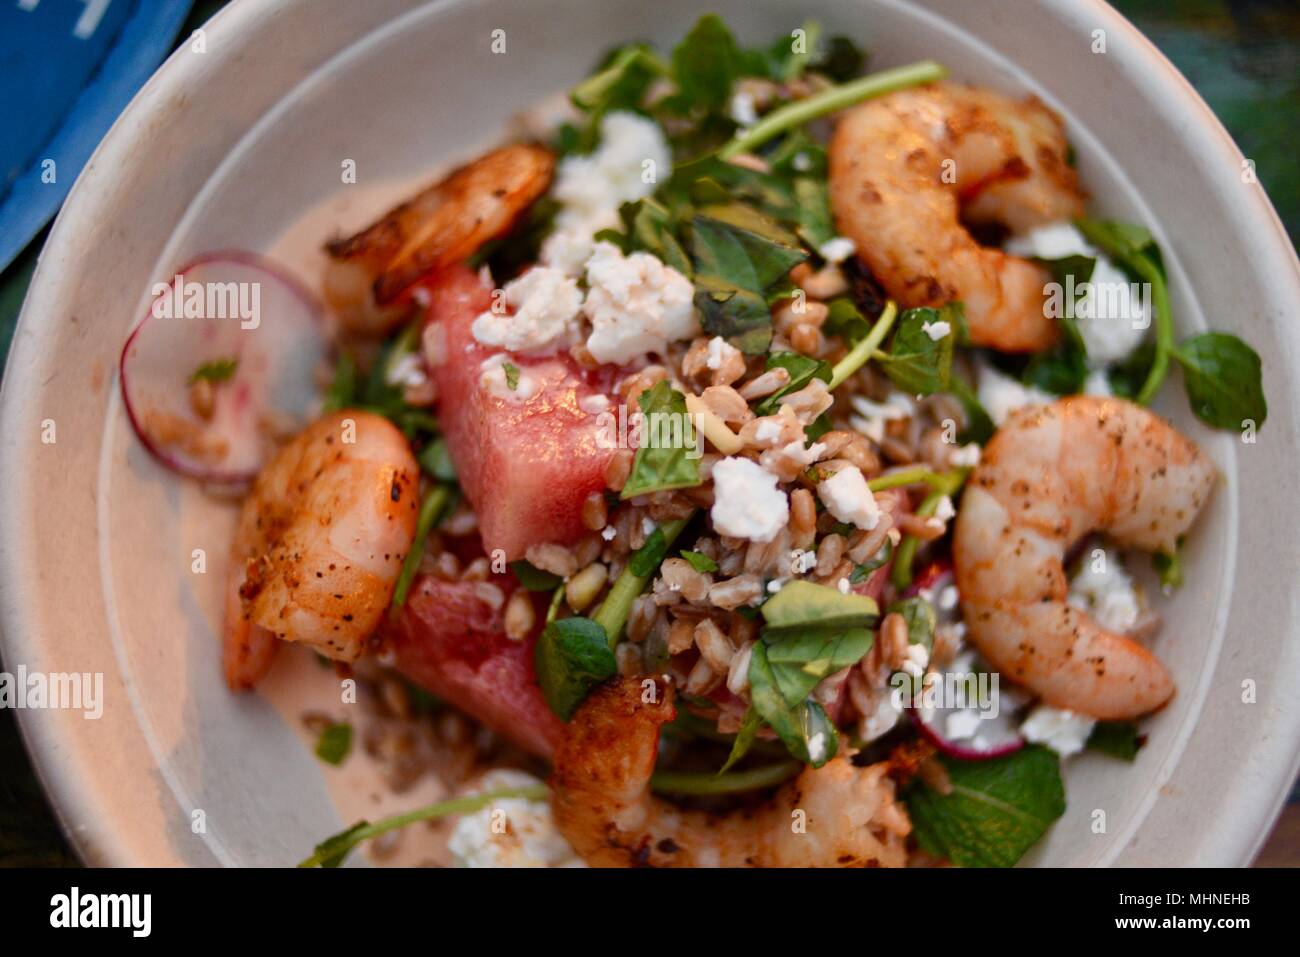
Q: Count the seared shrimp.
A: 5